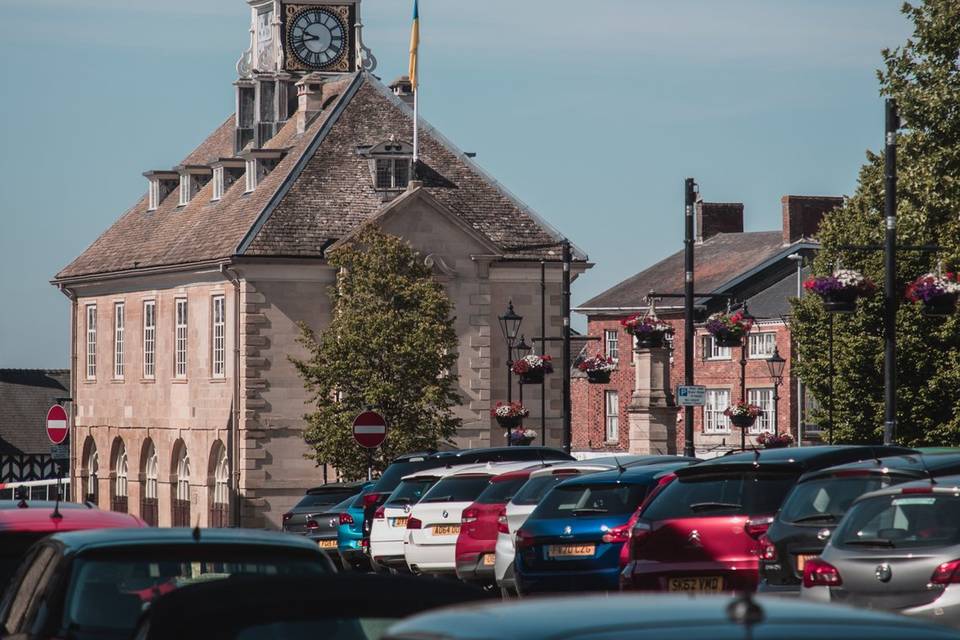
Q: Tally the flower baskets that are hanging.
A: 10